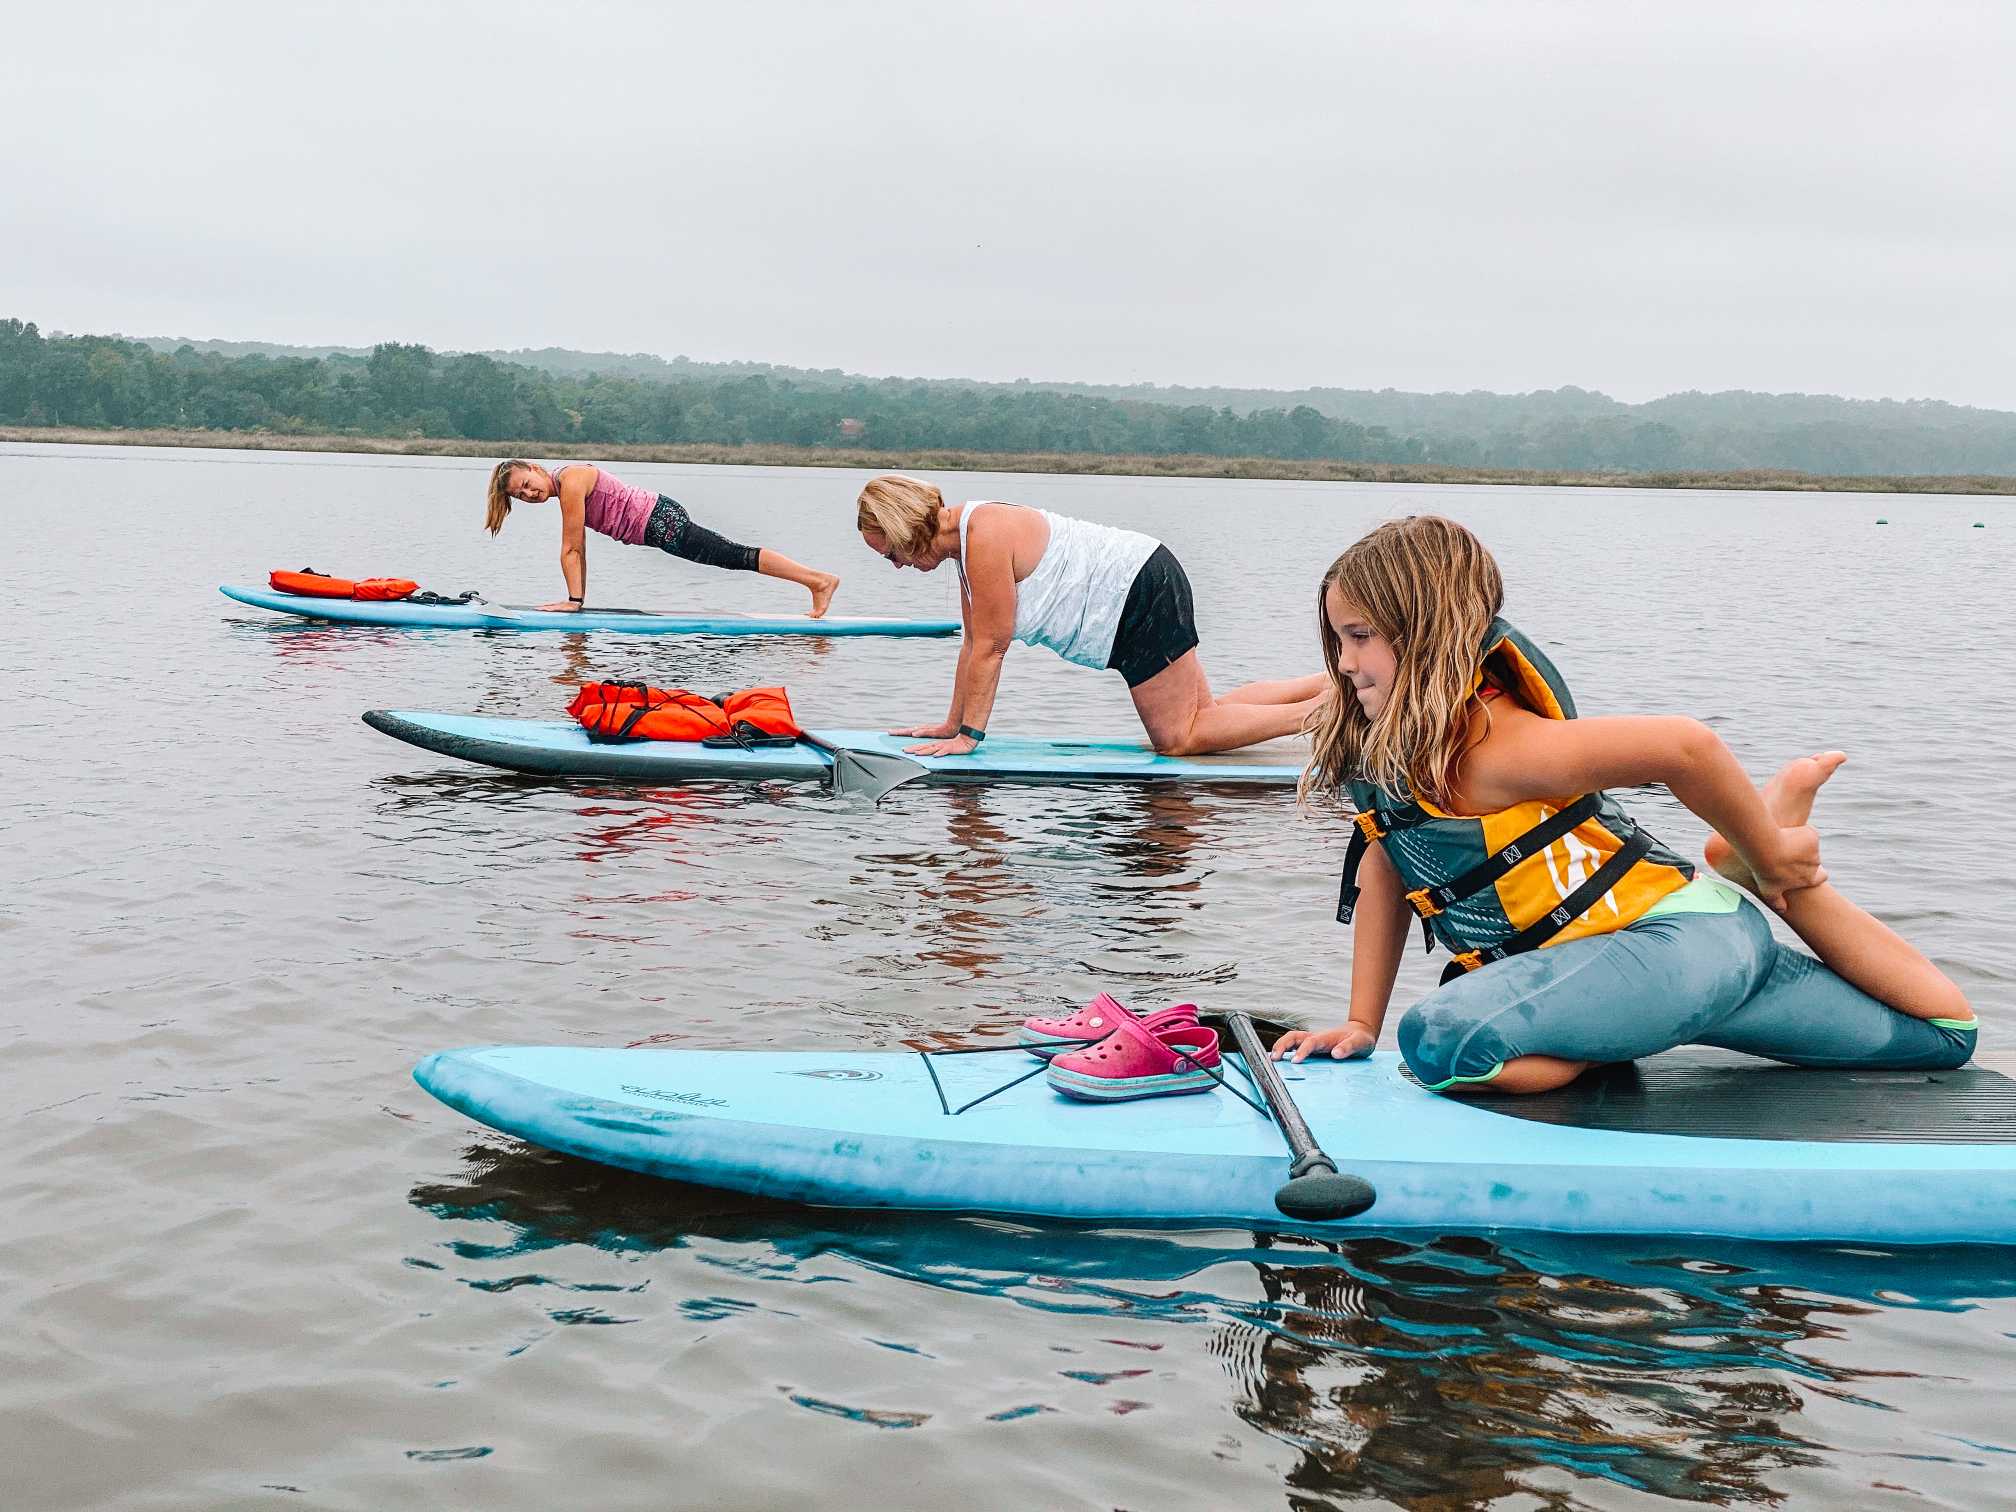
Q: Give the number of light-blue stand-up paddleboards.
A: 3